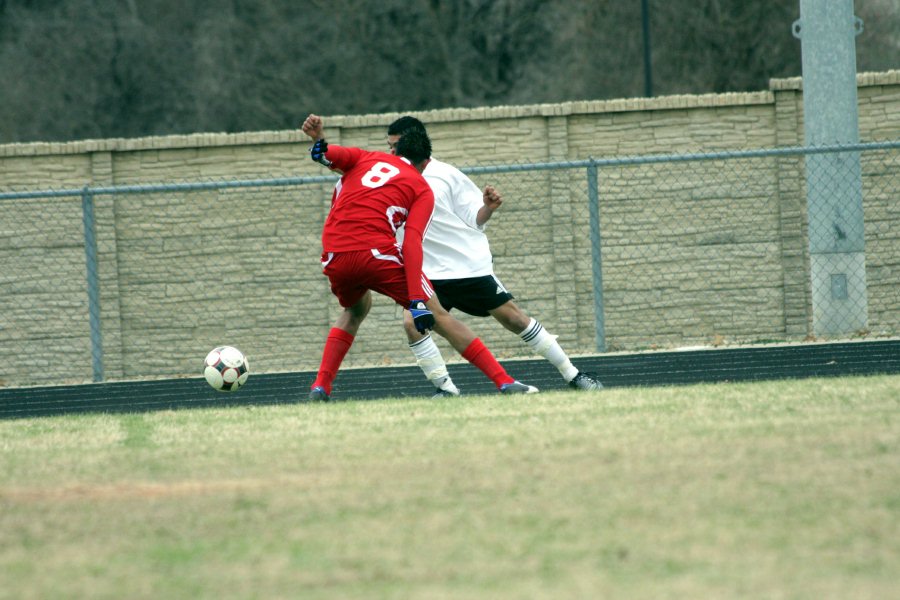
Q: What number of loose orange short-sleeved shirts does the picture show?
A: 0